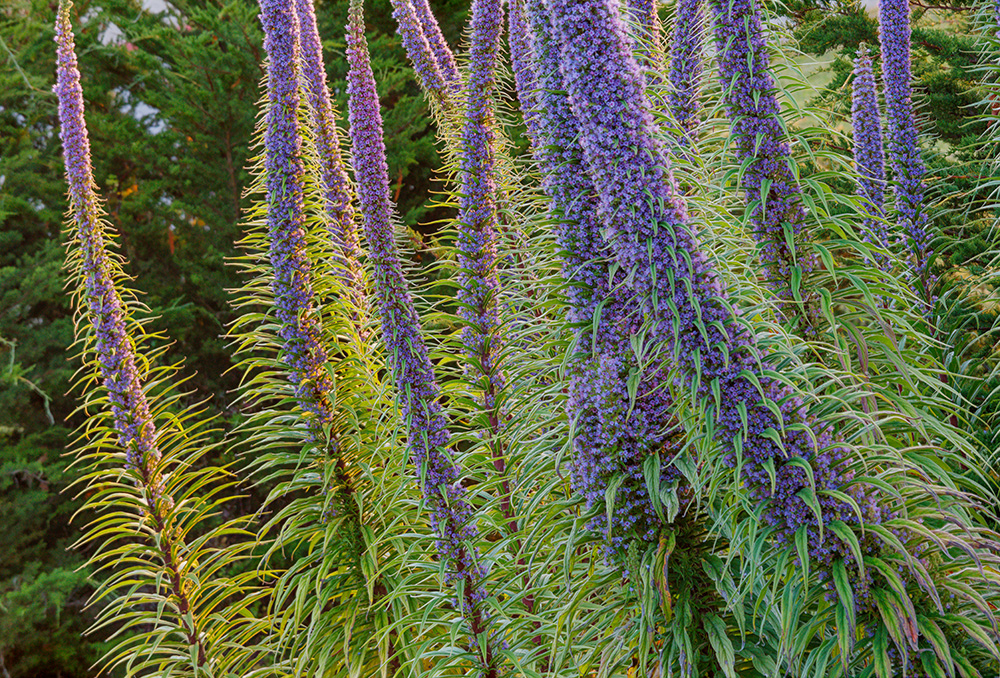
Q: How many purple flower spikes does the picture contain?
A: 15